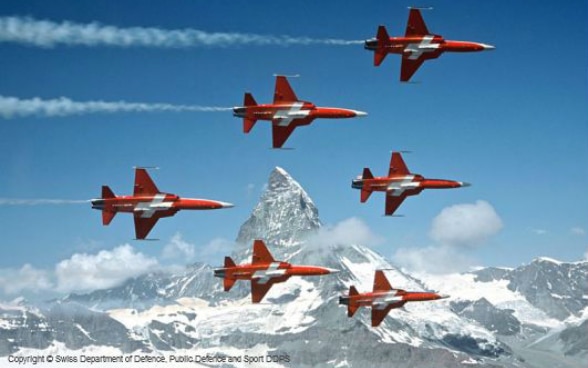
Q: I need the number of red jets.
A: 6